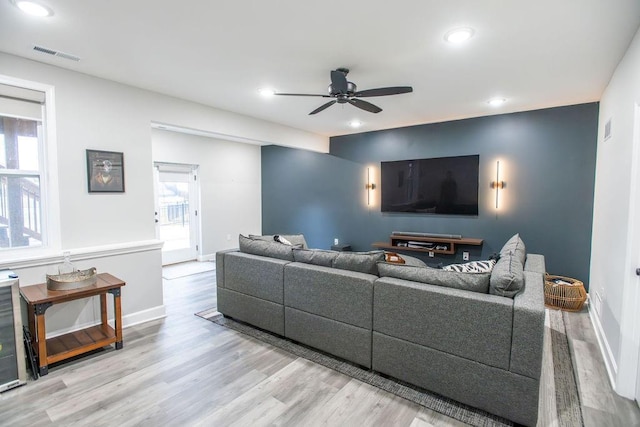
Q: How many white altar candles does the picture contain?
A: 0